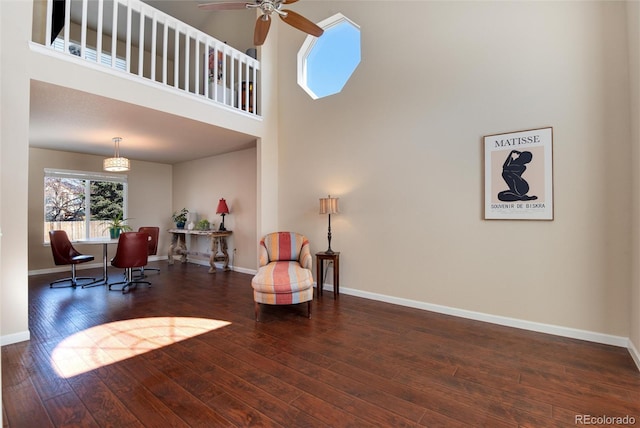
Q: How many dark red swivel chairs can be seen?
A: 3